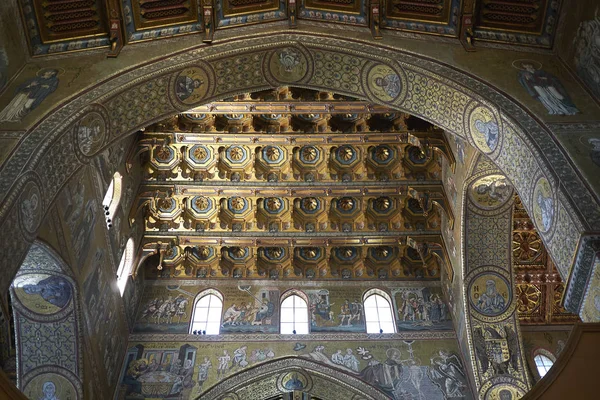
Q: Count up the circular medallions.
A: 13